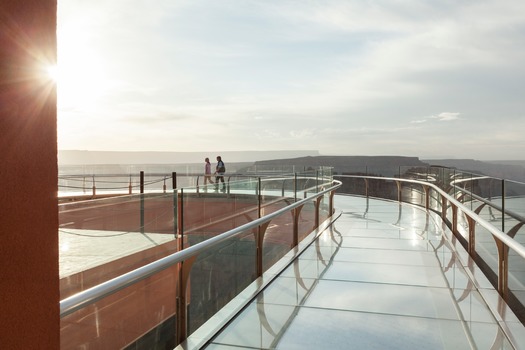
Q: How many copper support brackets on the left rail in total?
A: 5